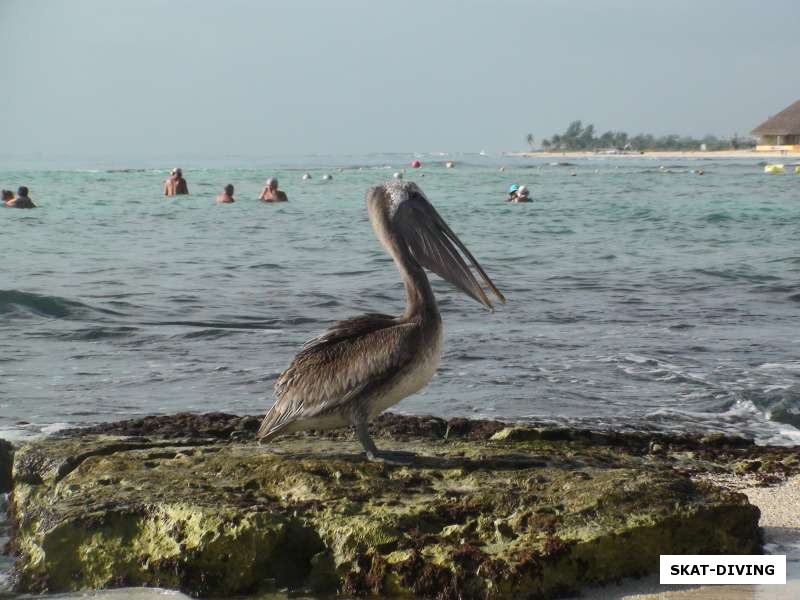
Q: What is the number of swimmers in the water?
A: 7